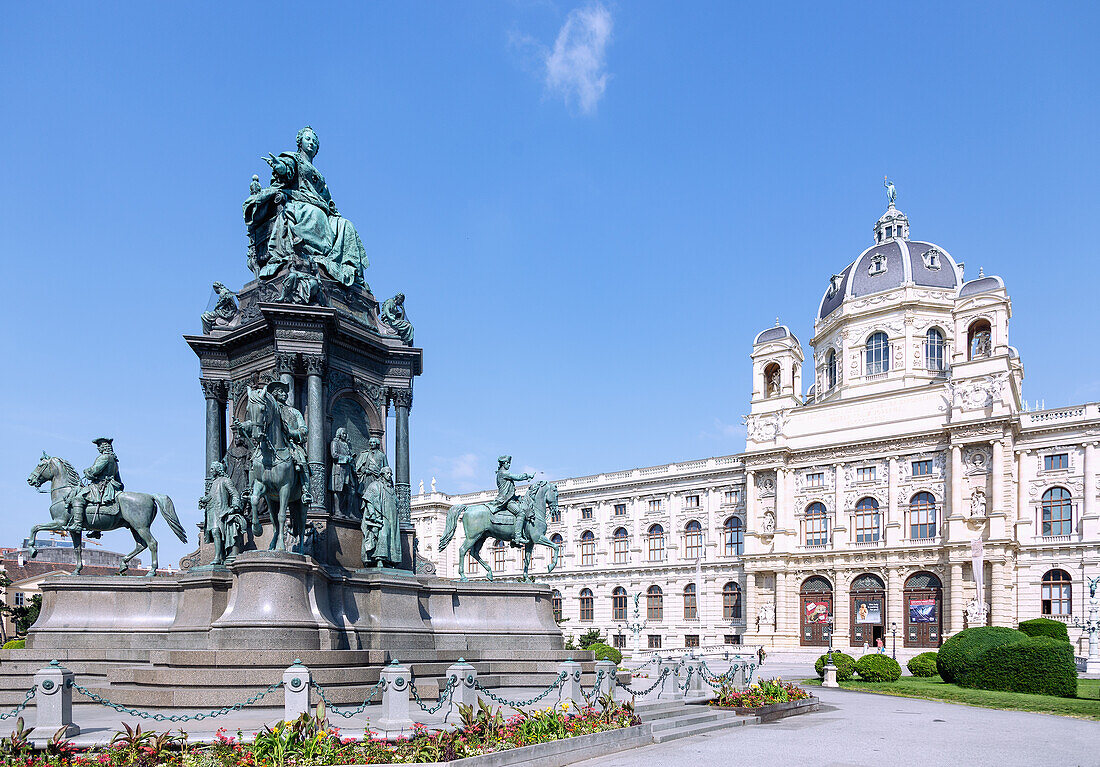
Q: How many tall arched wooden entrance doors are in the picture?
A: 3